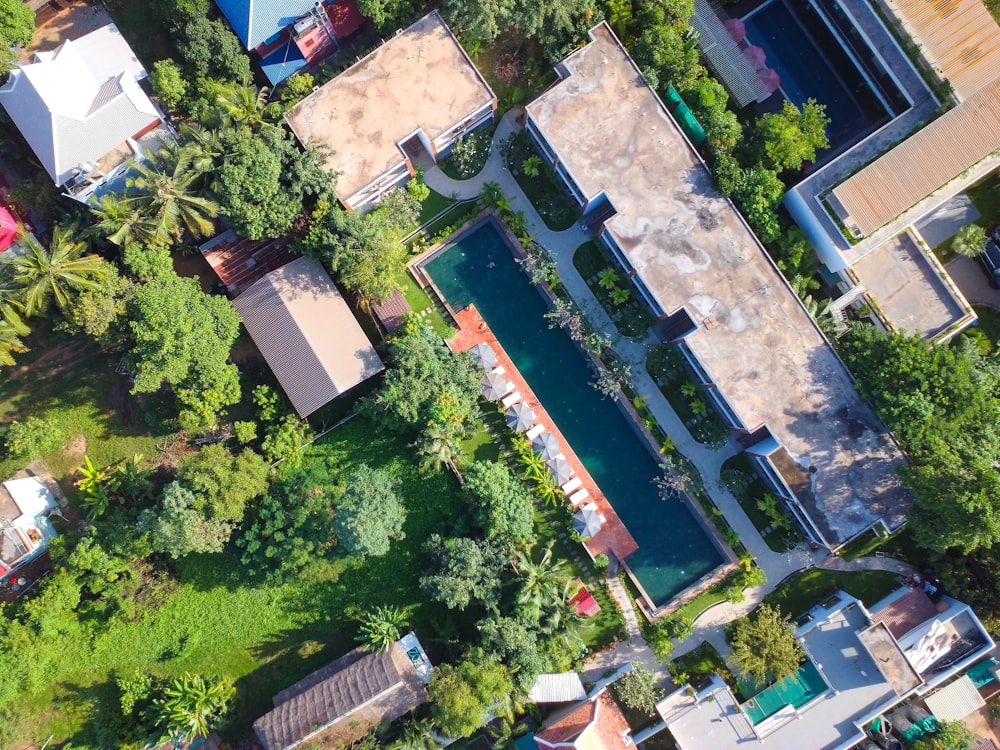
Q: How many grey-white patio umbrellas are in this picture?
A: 6